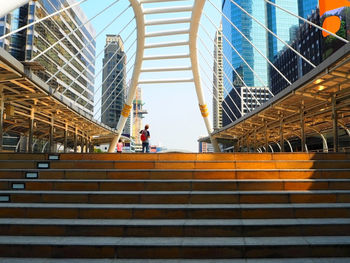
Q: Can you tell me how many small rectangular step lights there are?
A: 5